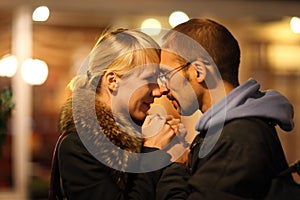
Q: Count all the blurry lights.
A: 6